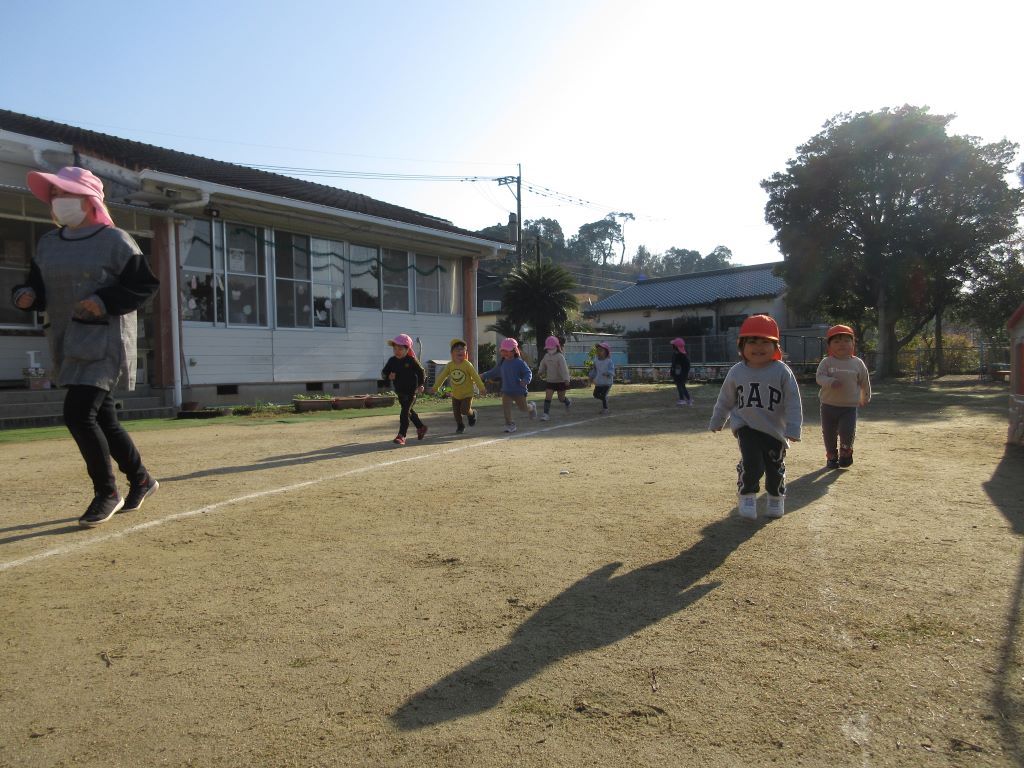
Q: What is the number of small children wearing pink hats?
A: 5